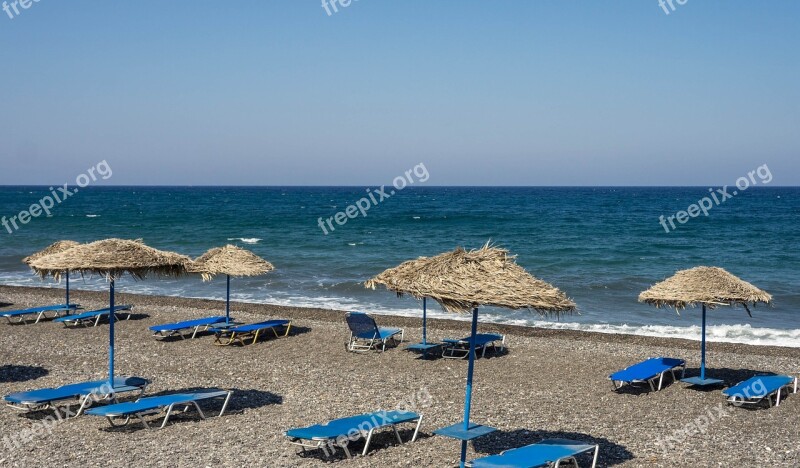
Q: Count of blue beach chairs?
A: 12